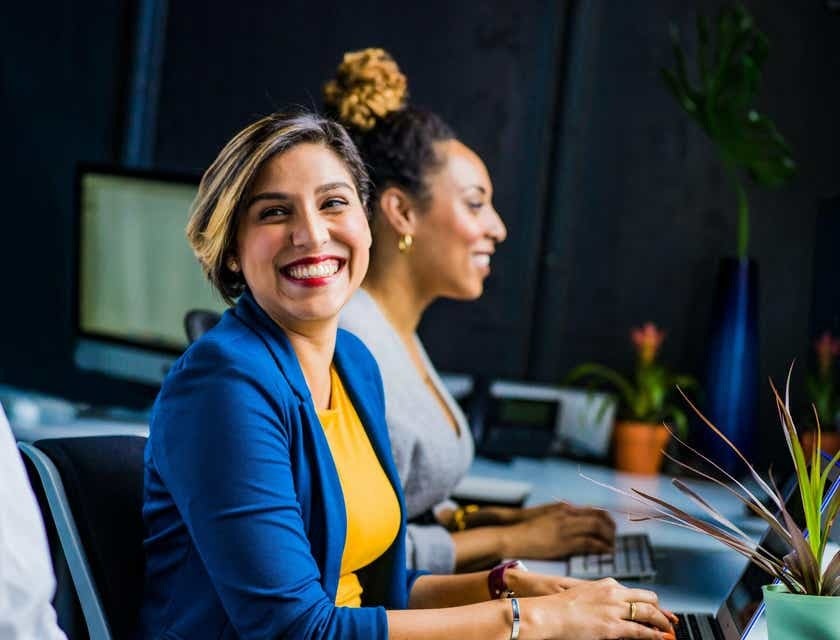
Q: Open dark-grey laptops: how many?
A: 1